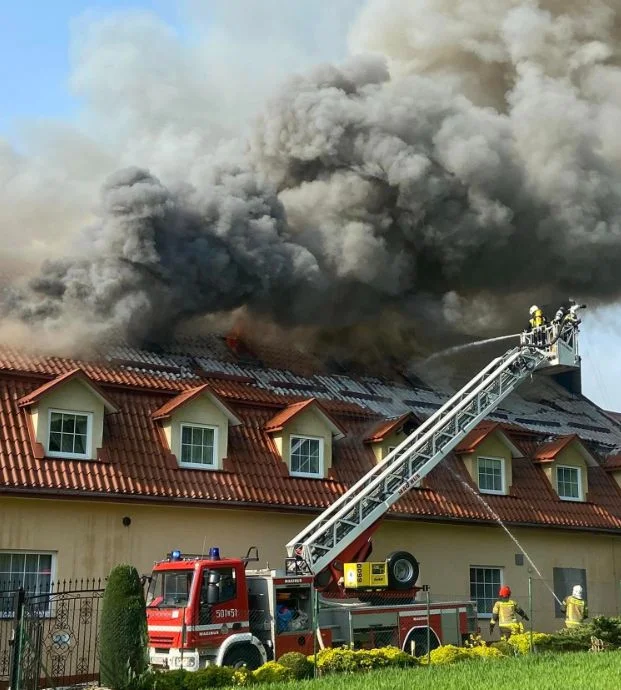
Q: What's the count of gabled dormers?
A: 7